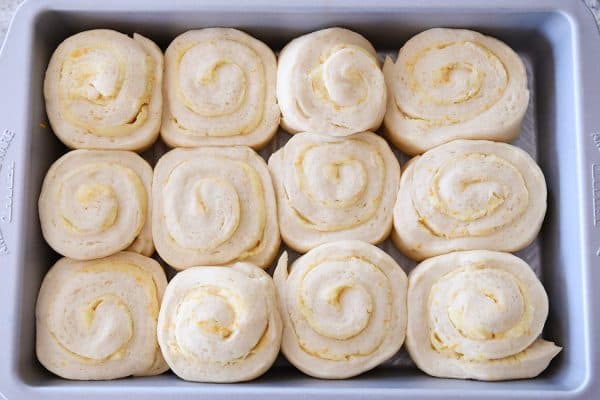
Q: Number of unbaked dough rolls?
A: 12